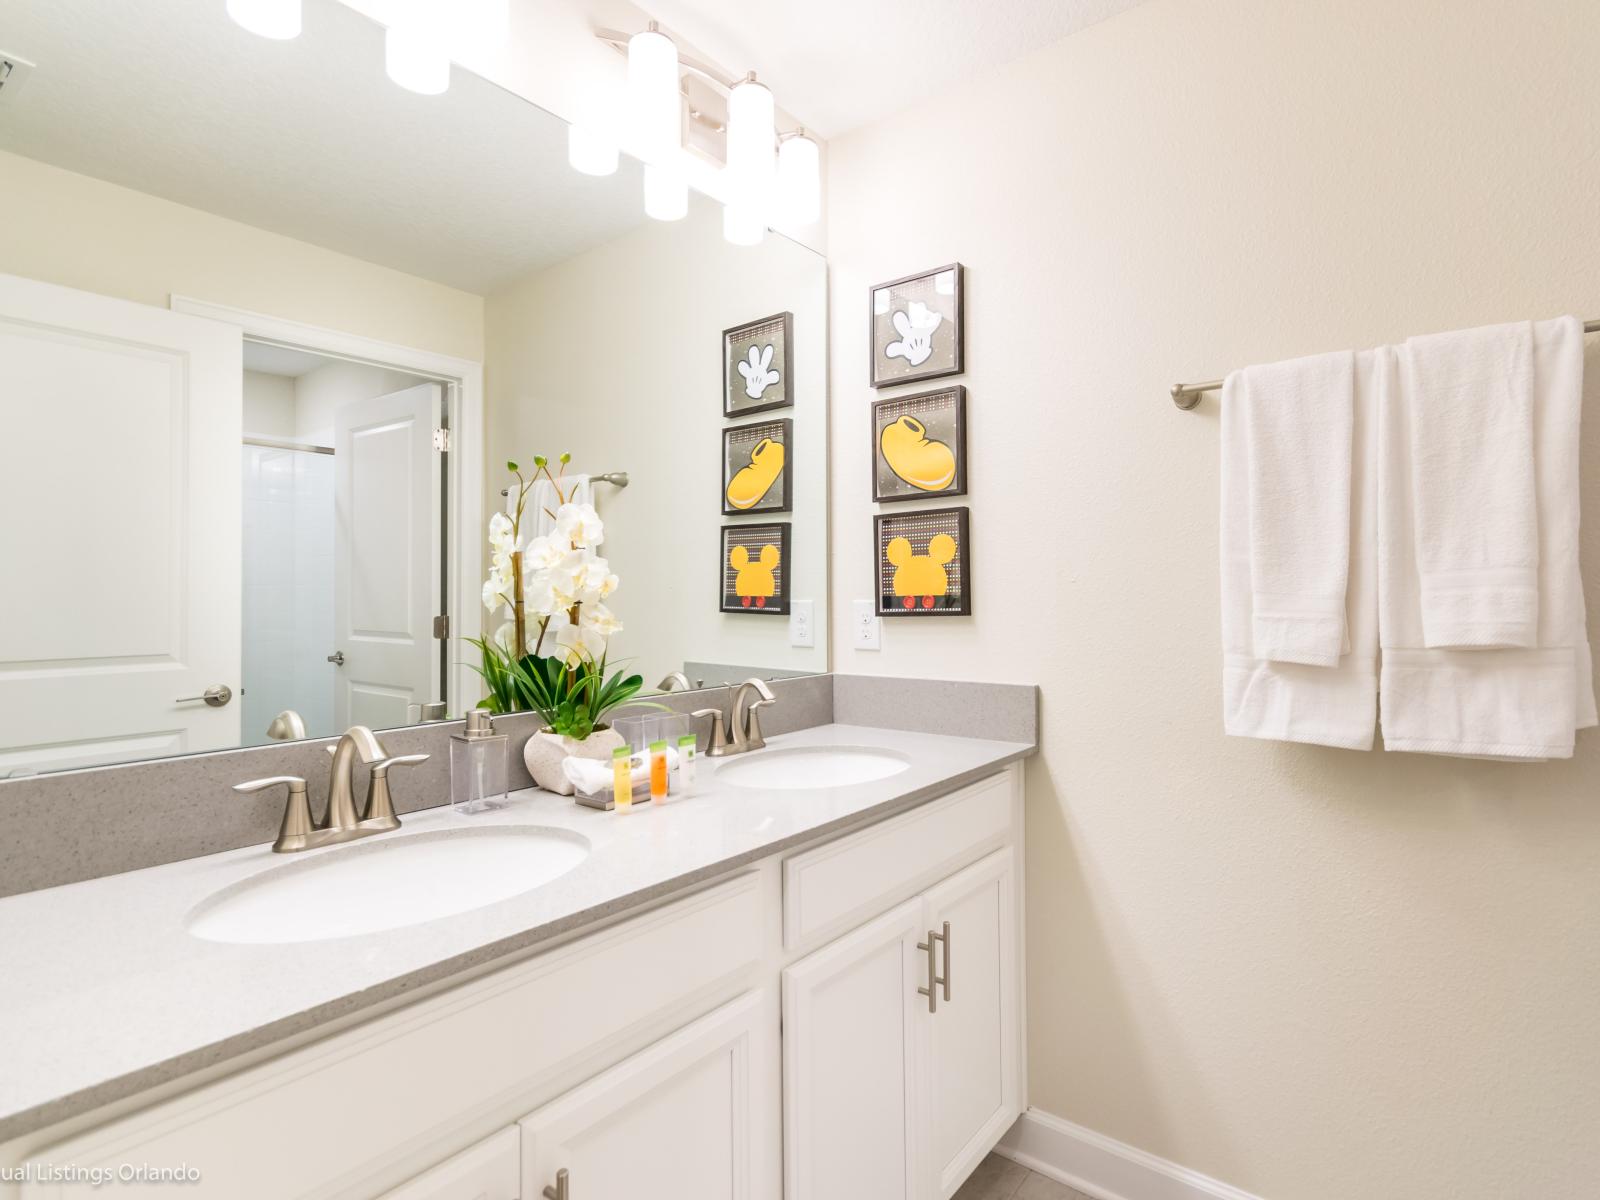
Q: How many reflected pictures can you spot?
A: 3